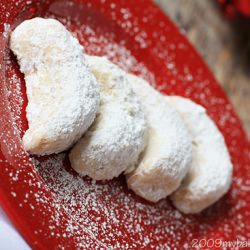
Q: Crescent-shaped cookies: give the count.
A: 4